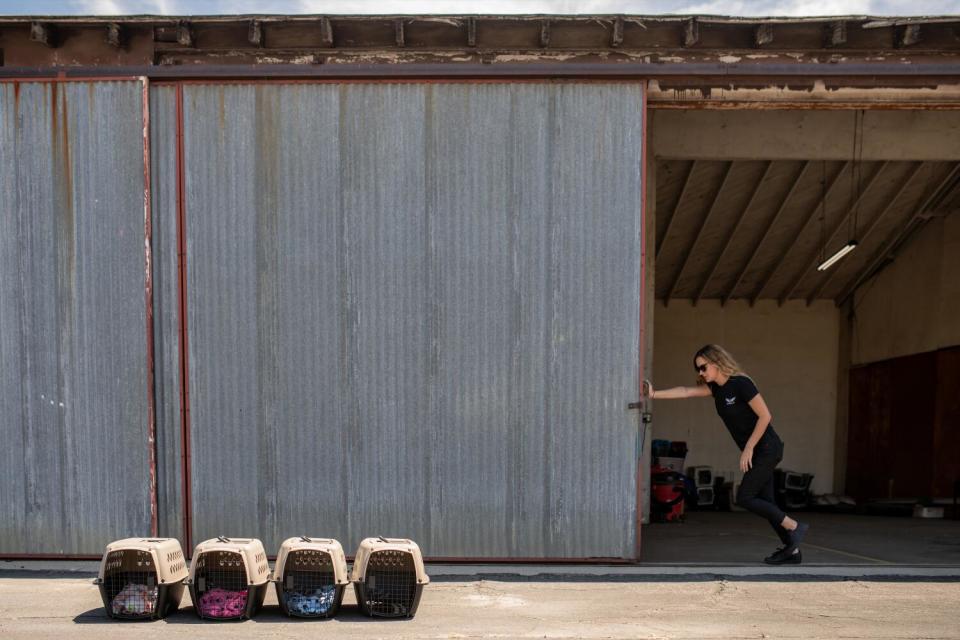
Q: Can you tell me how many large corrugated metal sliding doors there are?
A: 2